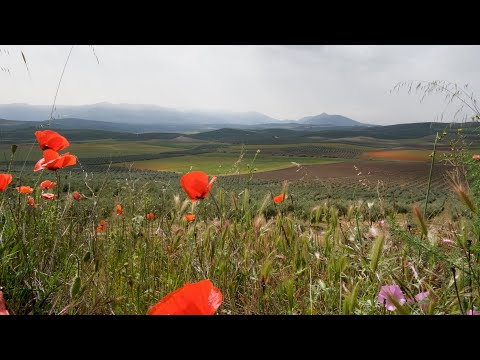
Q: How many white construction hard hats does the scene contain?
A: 0